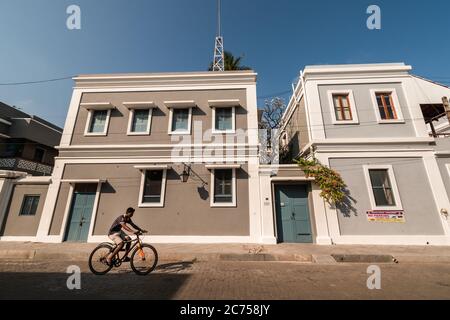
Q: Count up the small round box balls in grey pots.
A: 0